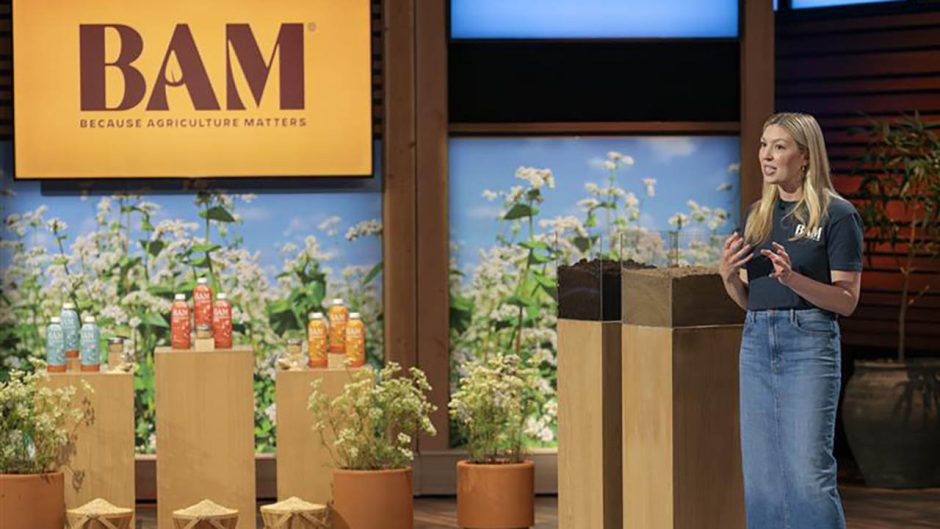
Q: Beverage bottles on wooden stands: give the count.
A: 9